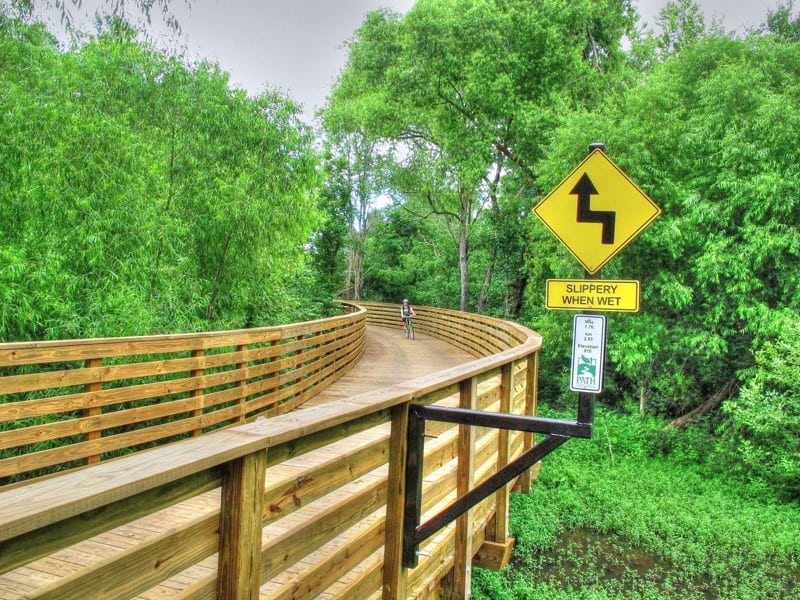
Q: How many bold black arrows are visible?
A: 1